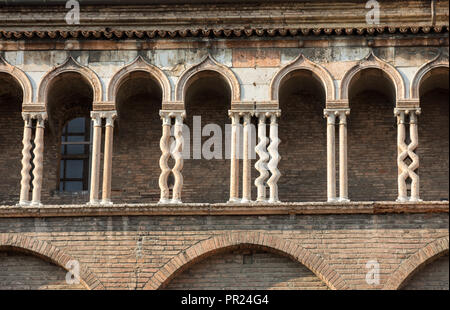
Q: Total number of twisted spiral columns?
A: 8